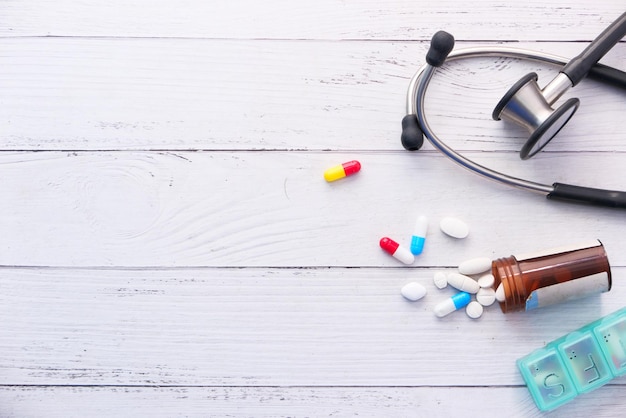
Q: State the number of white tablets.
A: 9